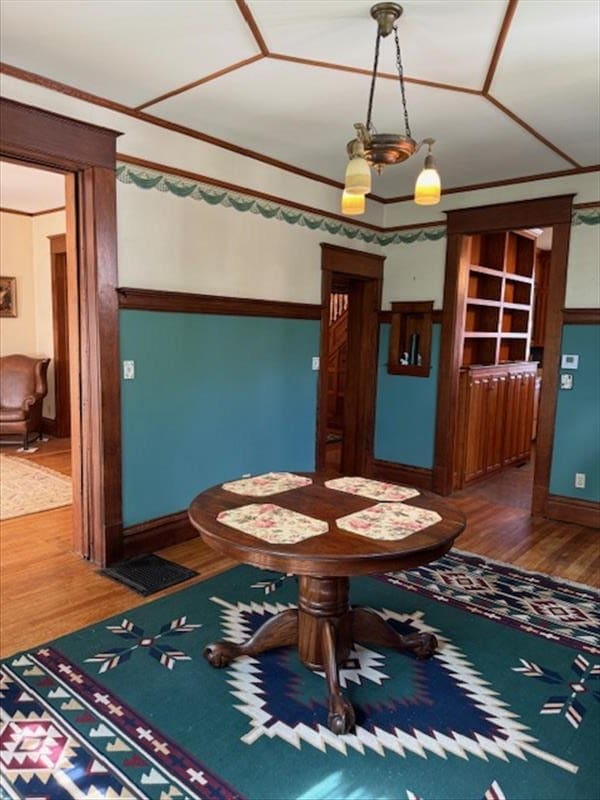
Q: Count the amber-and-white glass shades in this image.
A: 3